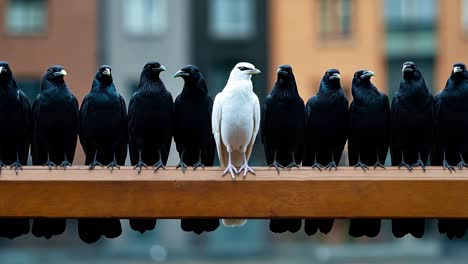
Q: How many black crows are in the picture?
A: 10